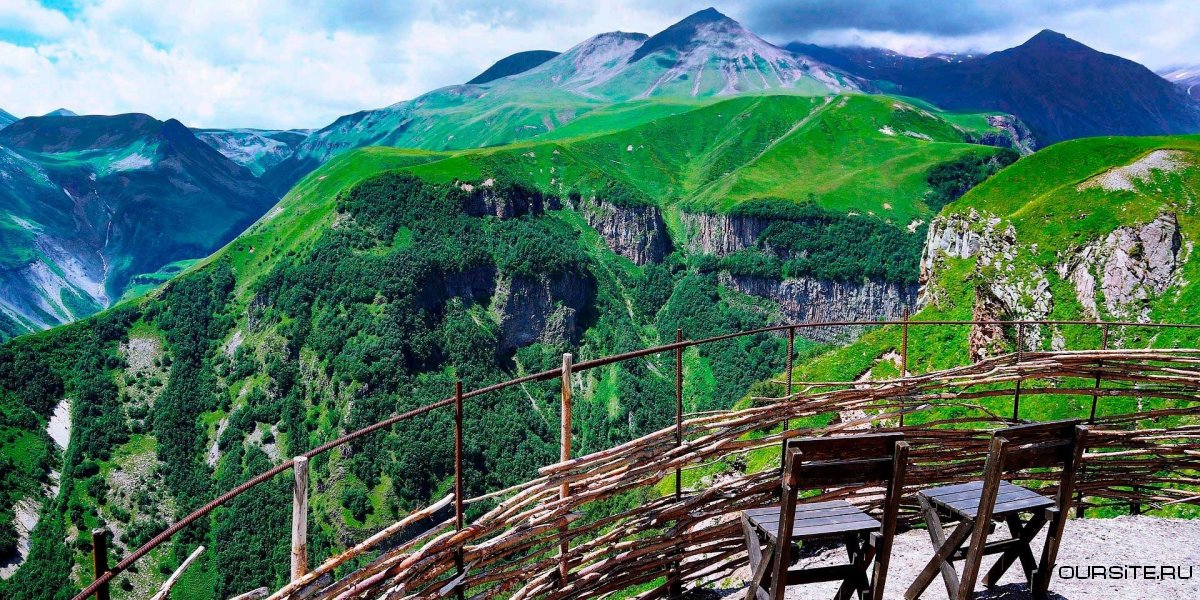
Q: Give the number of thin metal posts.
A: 7